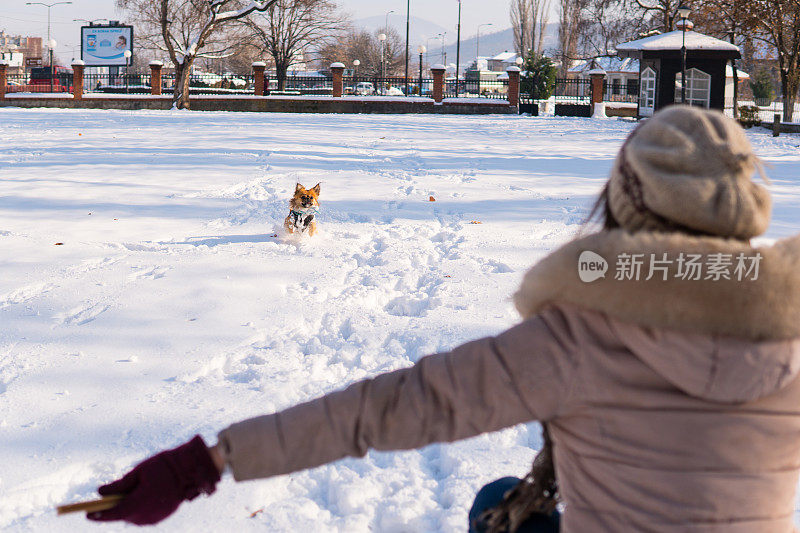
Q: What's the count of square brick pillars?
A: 8